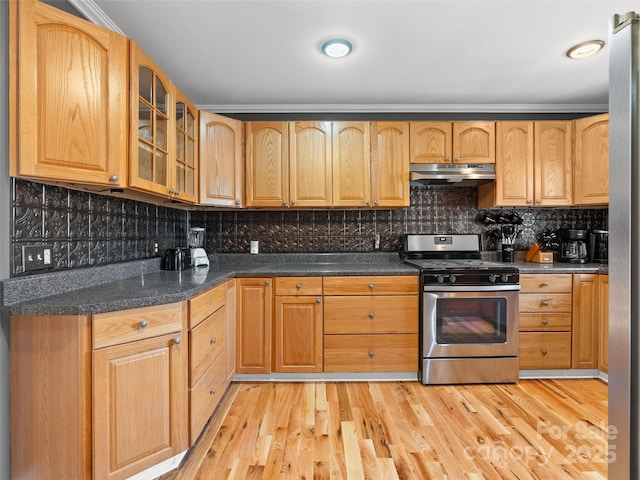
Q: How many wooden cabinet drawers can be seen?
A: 12